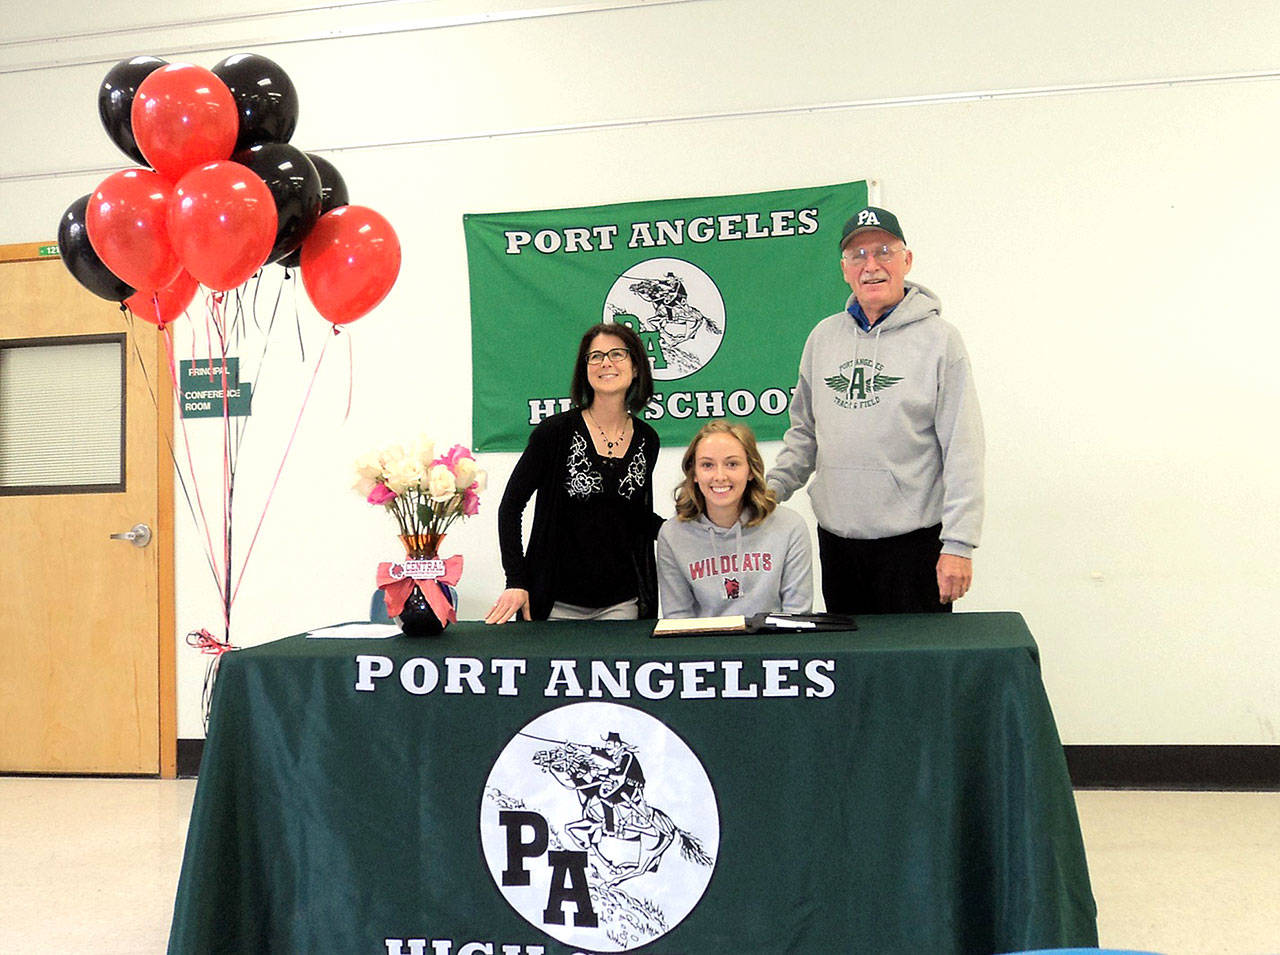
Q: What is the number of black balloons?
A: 5